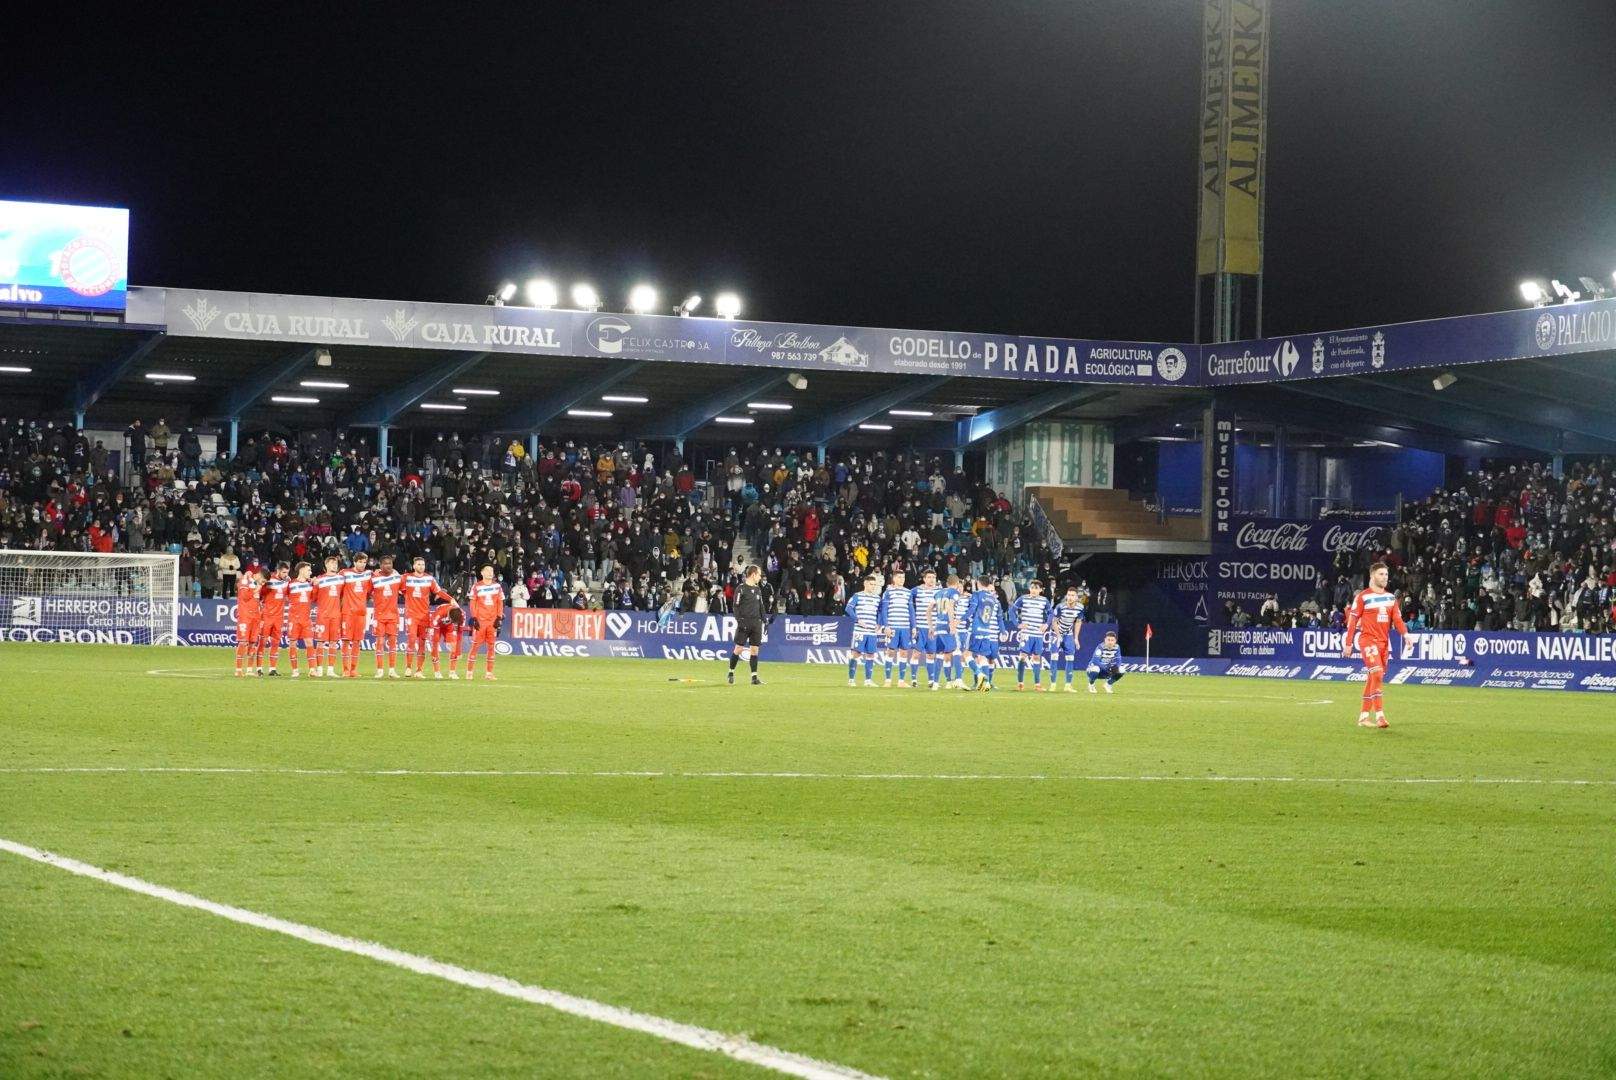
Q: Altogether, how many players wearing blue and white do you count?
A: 10